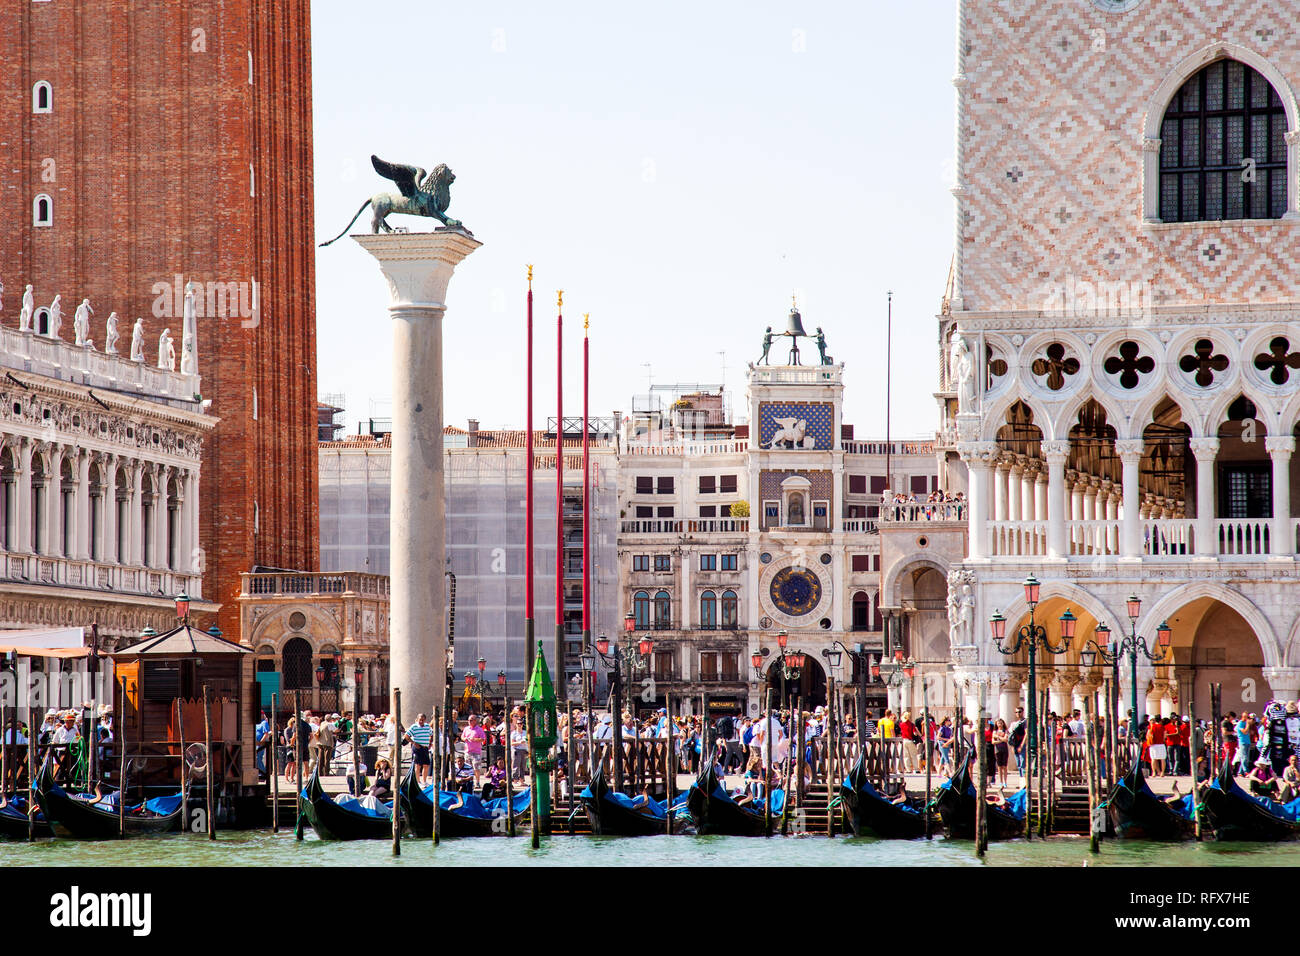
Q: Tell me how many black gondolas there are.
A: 10